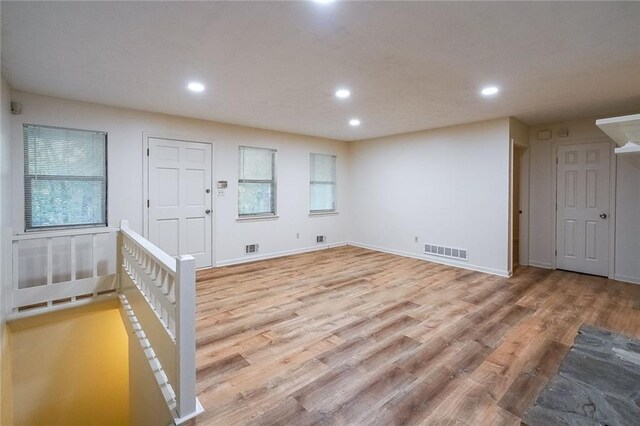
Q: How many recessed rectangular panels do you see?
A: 12